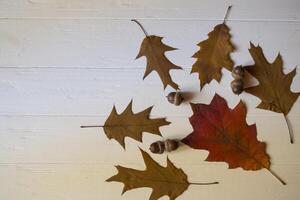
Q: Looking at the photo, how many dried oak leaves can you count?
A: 6